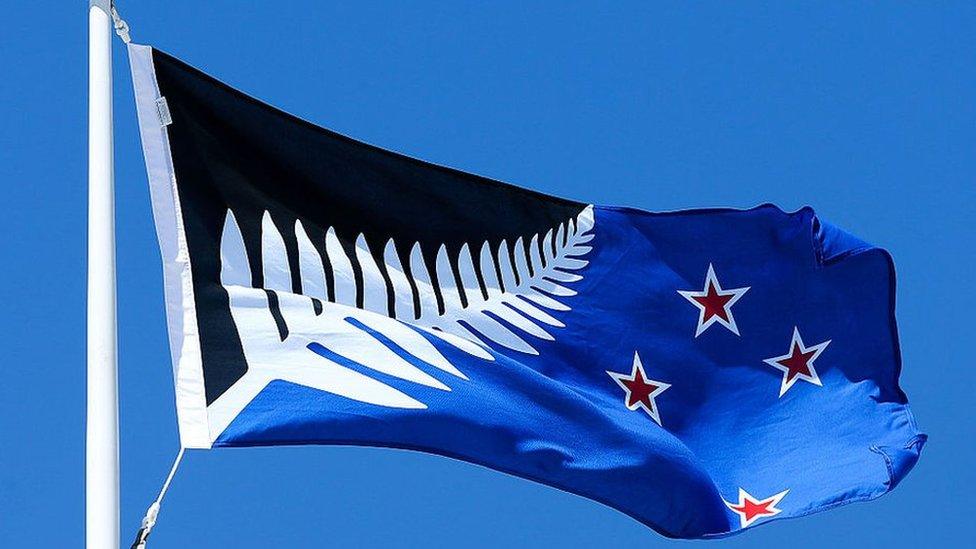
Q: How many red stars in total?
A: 4